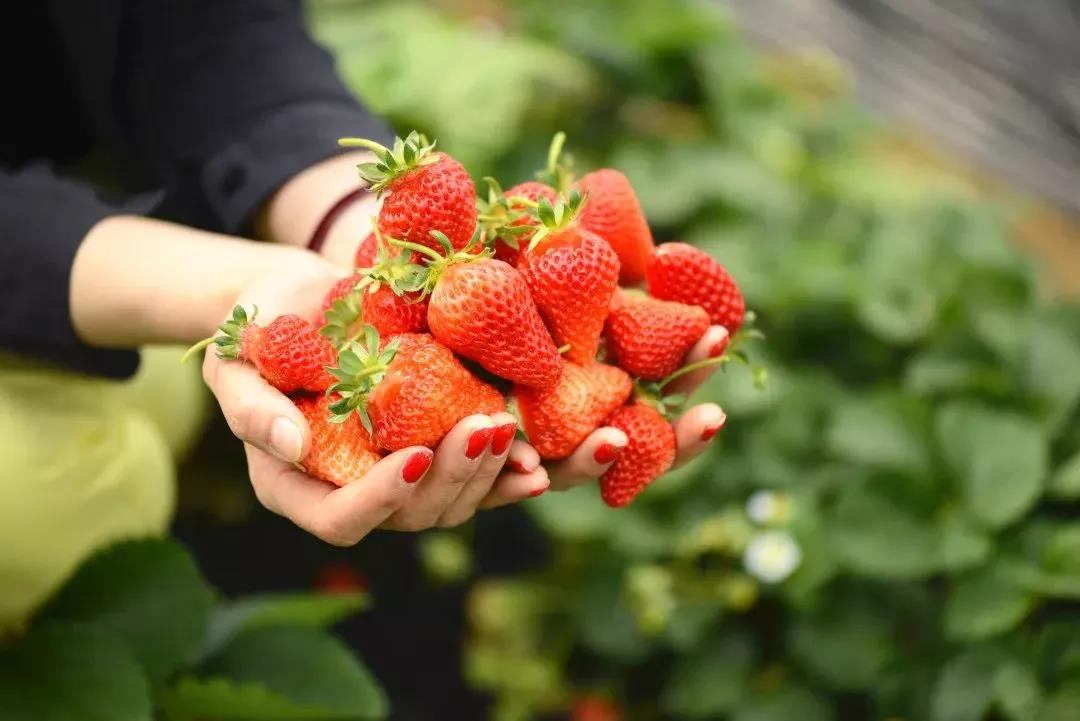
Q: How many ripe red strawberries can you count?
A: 15